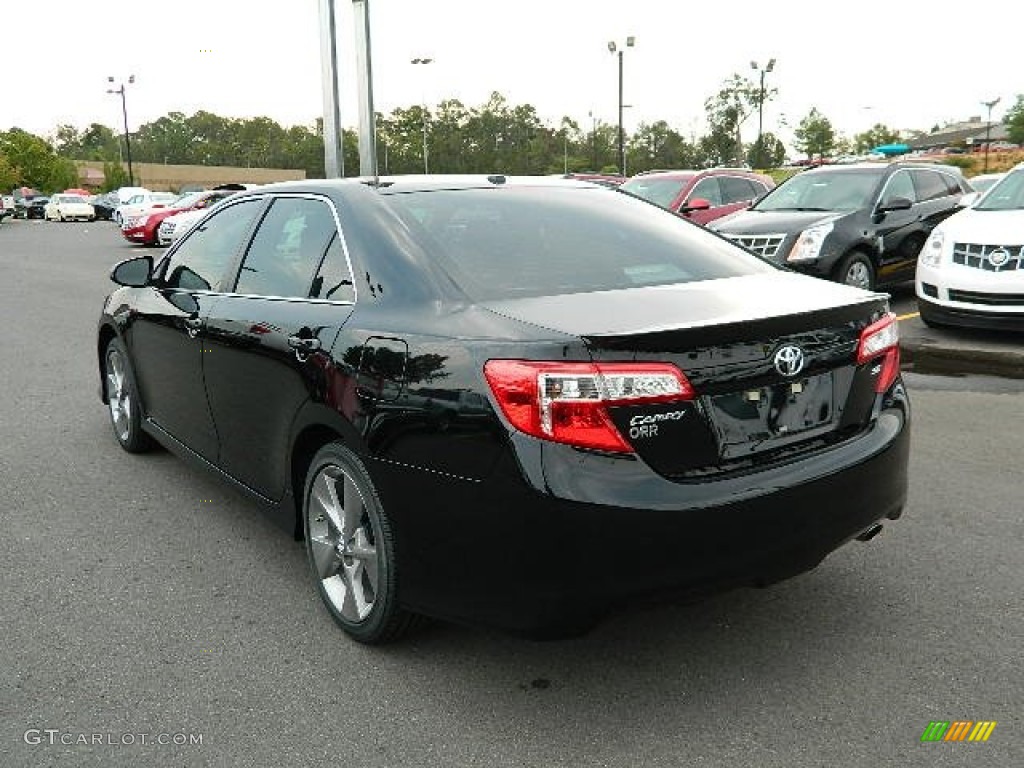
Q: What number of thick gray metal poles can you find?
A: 2